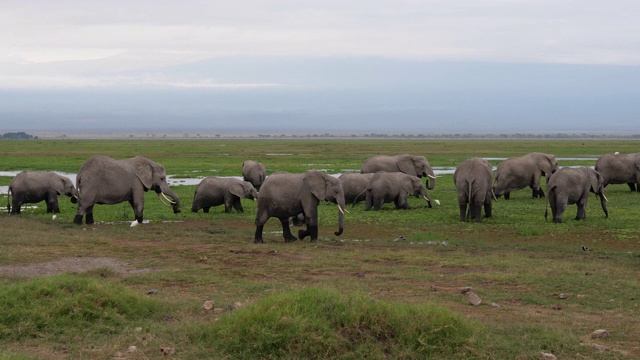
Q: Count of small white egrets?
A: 4